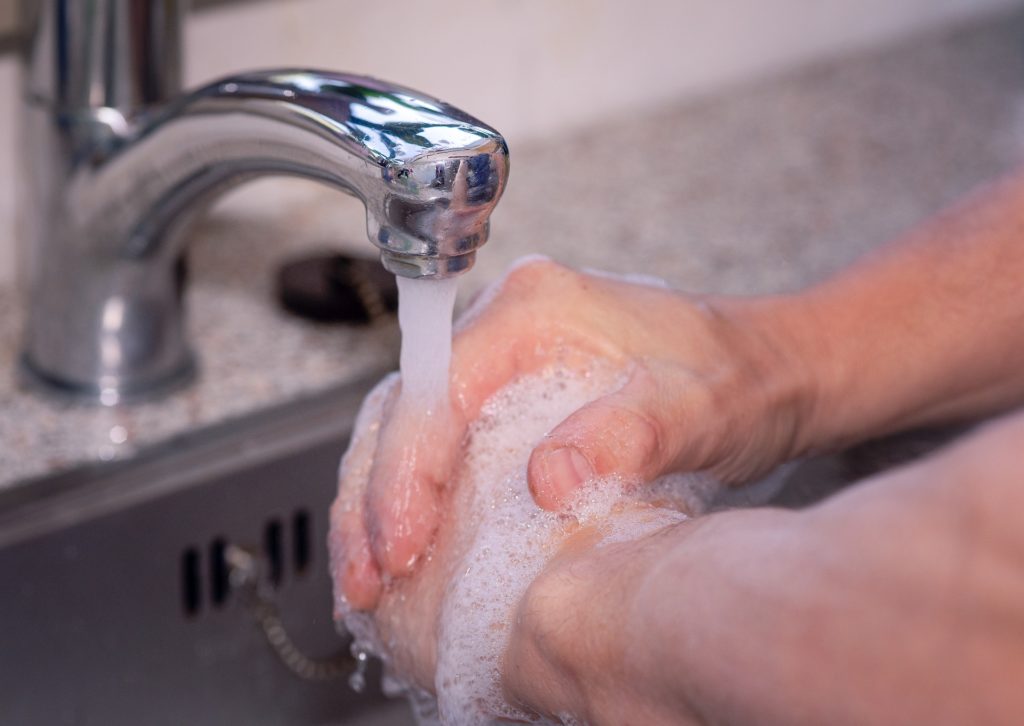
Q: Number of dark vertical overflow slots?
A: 4